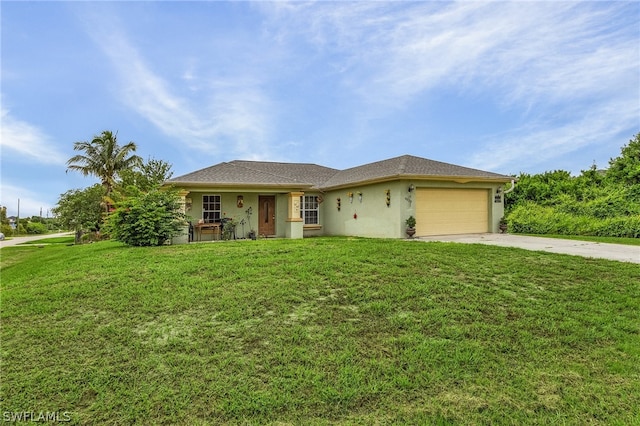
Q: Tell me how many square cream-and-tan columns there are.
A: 2